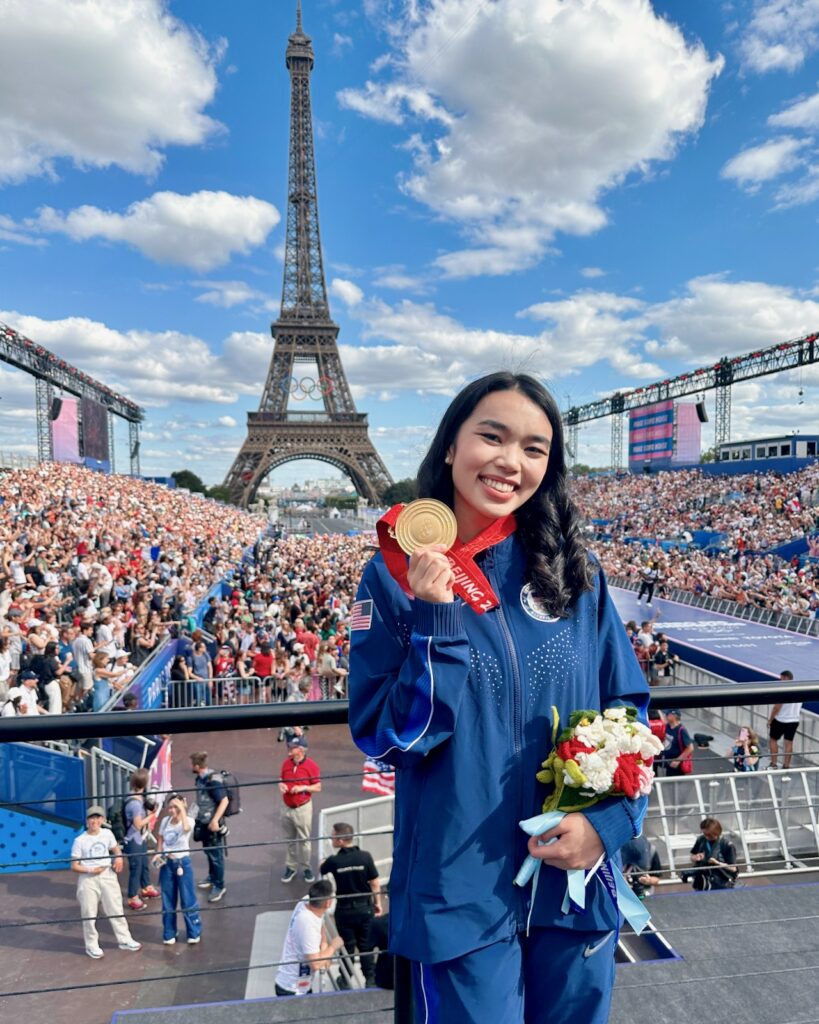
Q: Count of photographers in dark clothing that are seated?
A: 2